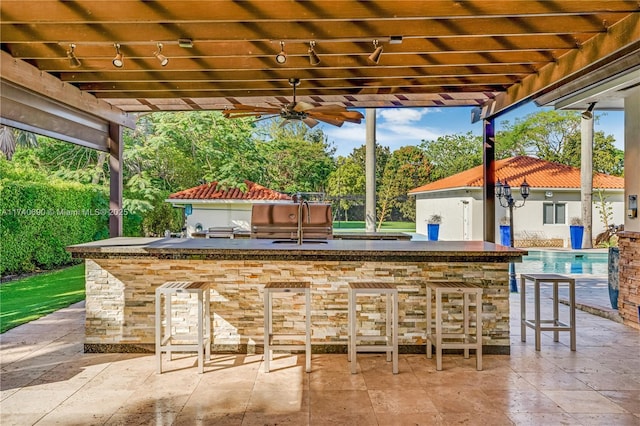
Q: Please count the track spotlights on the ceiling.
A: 6